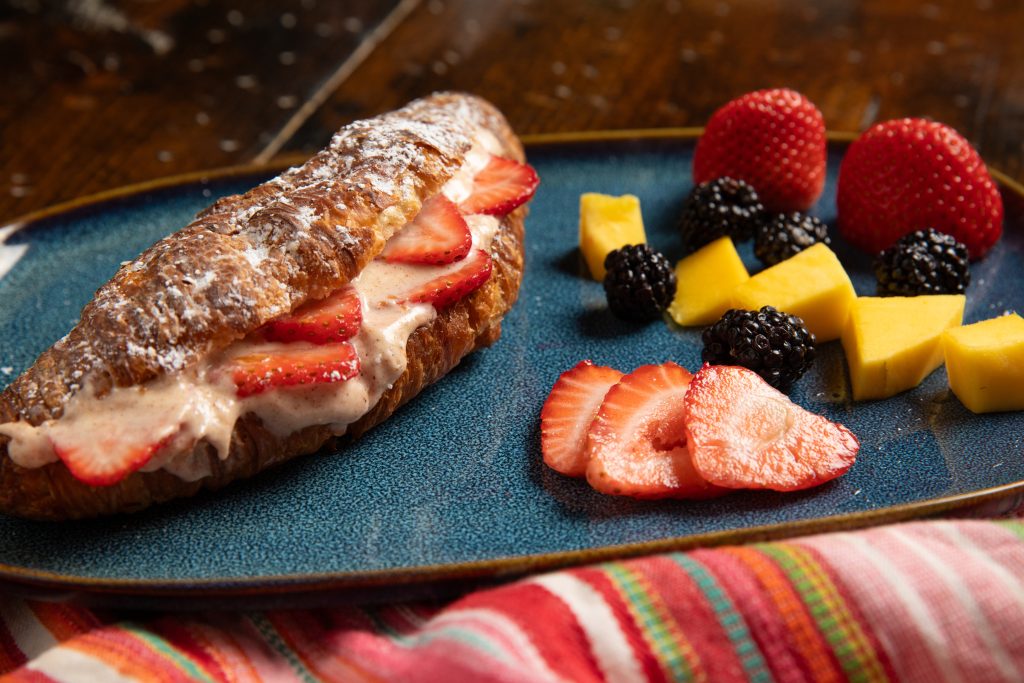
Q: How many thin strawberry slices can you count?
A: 9